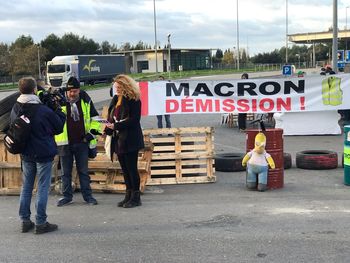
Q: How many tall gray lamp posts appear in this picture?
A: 4